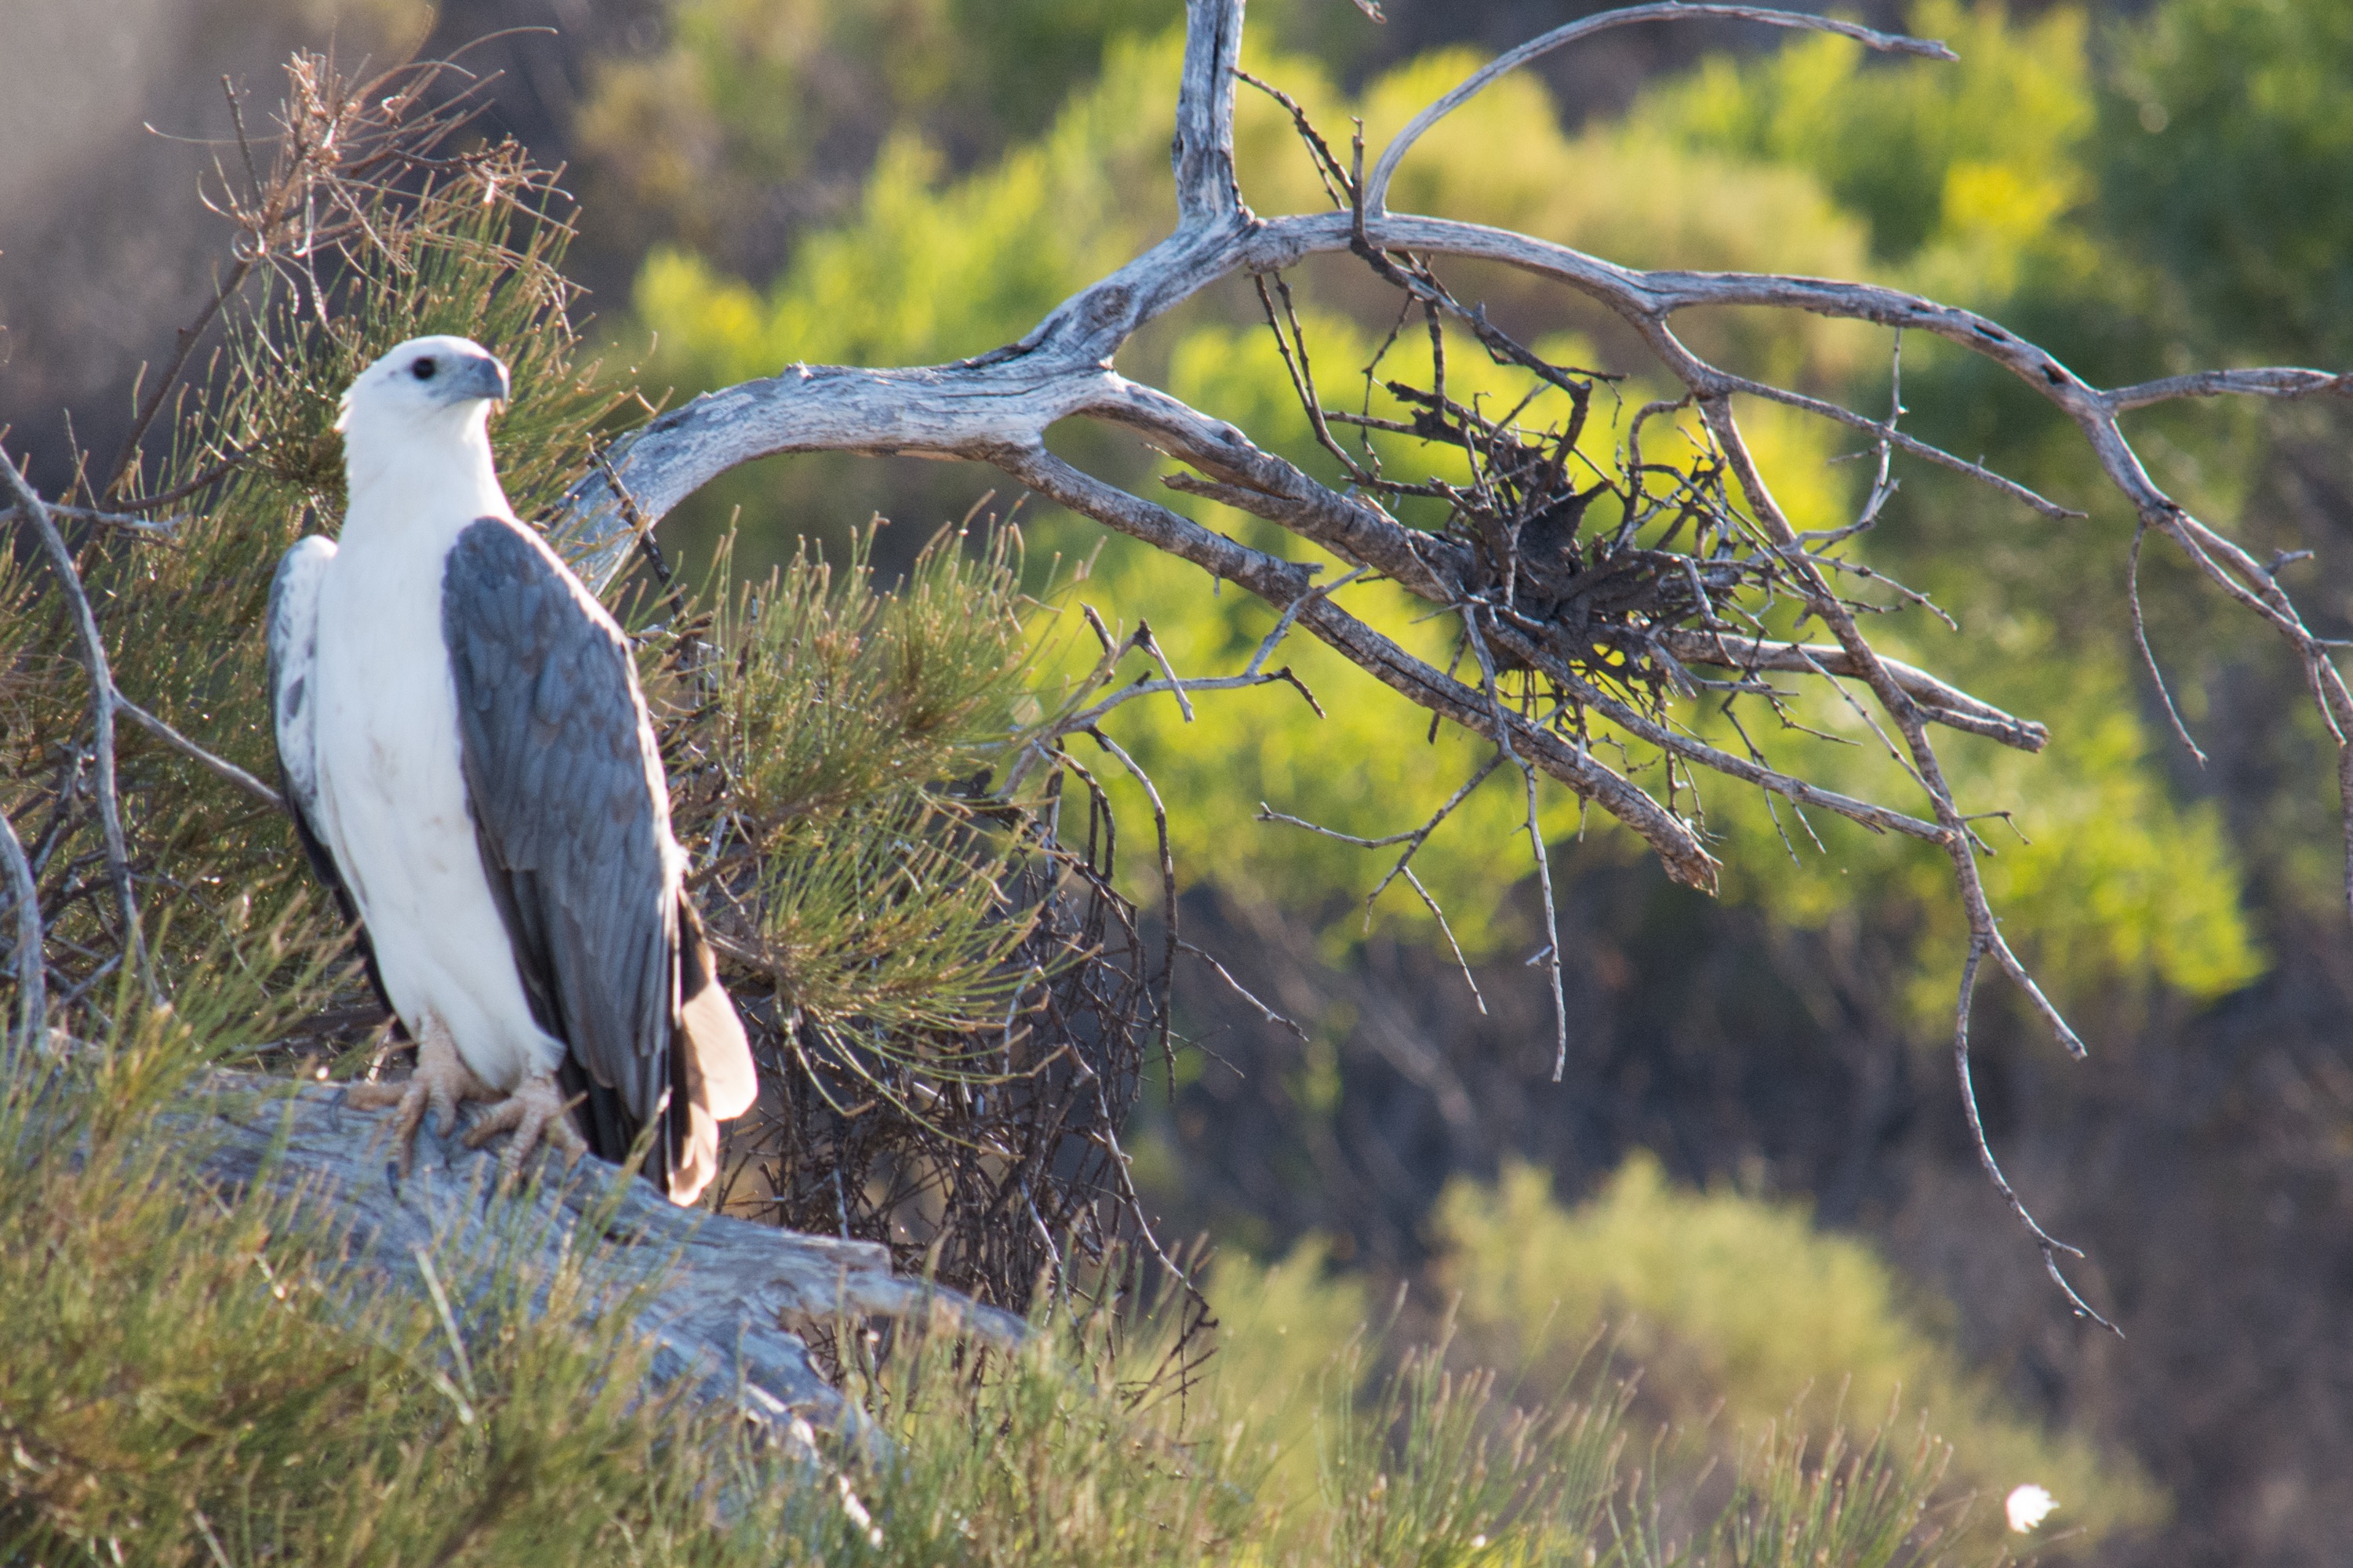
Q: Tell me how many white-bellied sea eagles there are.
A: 1